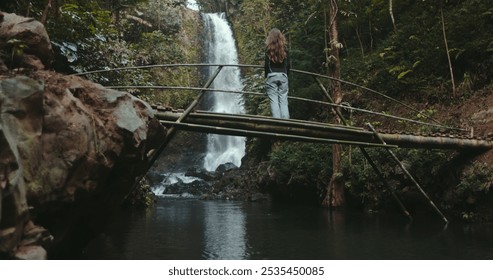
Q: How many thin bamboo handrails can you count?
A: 2